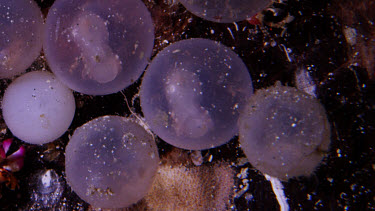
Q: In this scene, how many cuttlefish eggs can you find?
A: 7